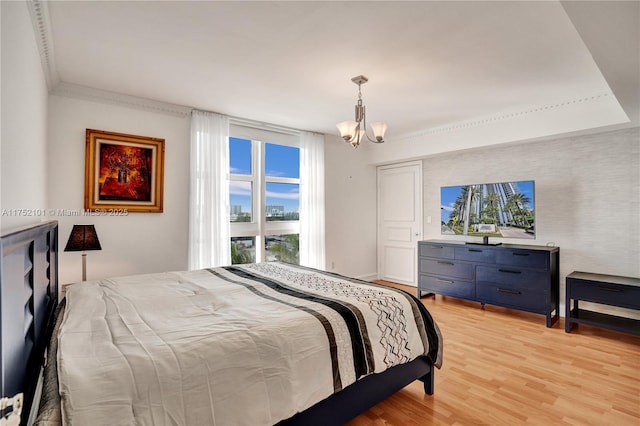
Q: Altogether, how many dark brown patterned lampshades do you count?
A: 1